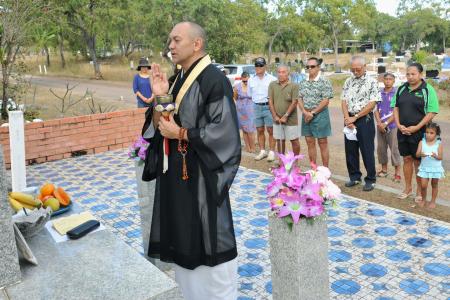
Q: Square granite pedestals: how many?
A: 2